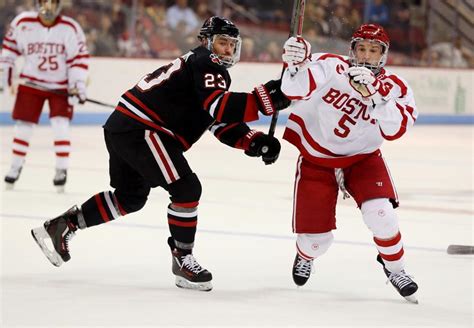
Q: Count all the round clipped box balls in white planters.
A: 0